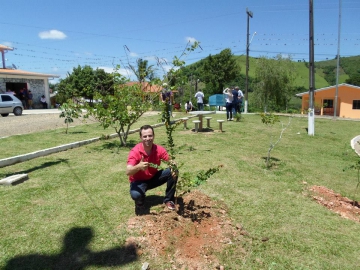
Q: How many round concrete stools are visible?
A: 4